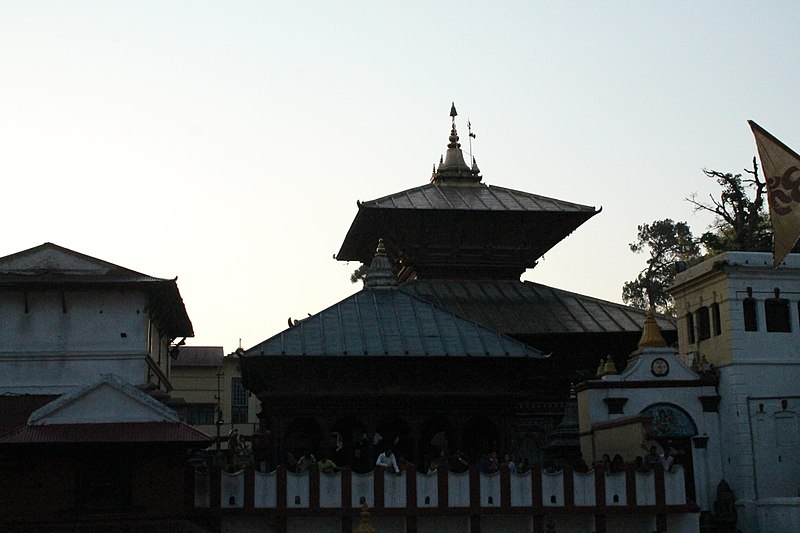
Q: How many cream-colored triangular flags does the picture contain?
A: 1